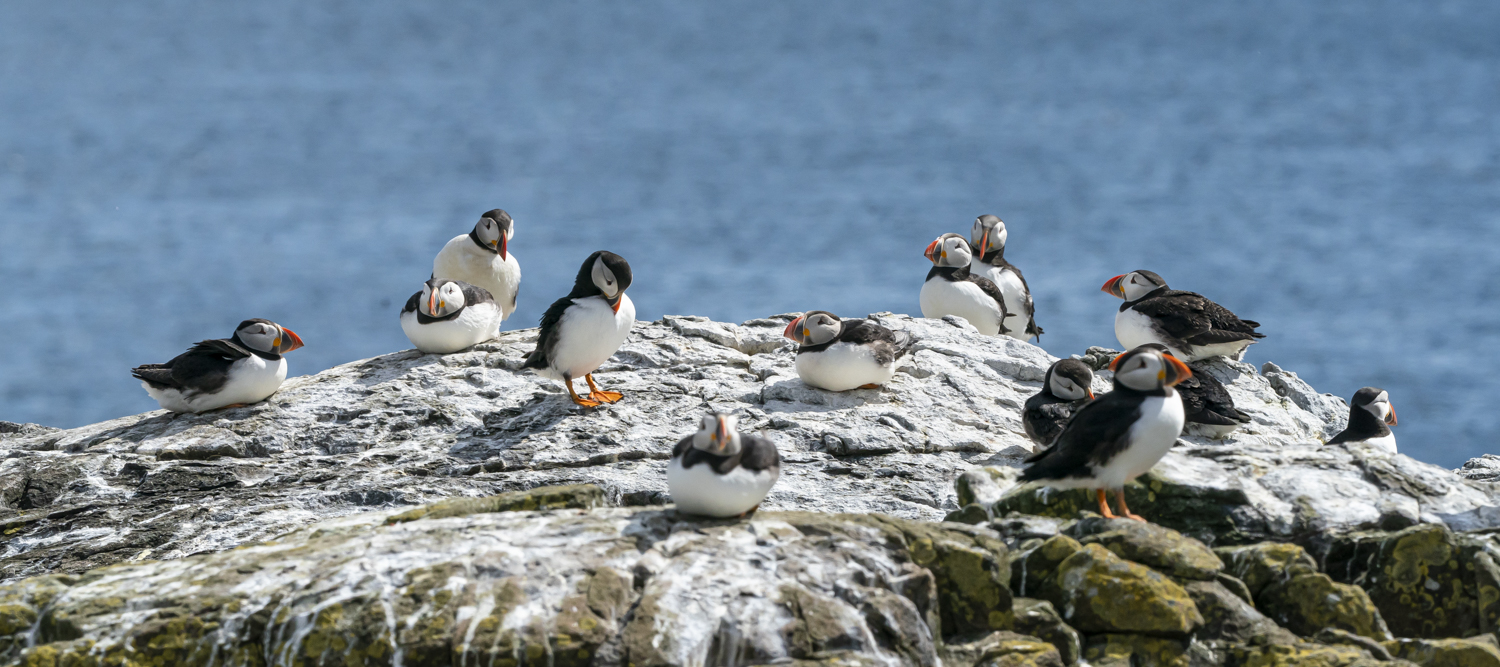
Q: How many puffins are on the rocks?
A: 13